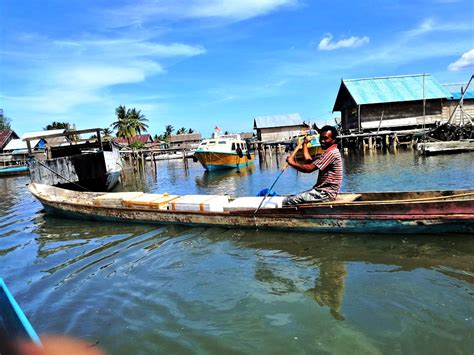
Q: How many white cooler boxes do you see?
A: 4